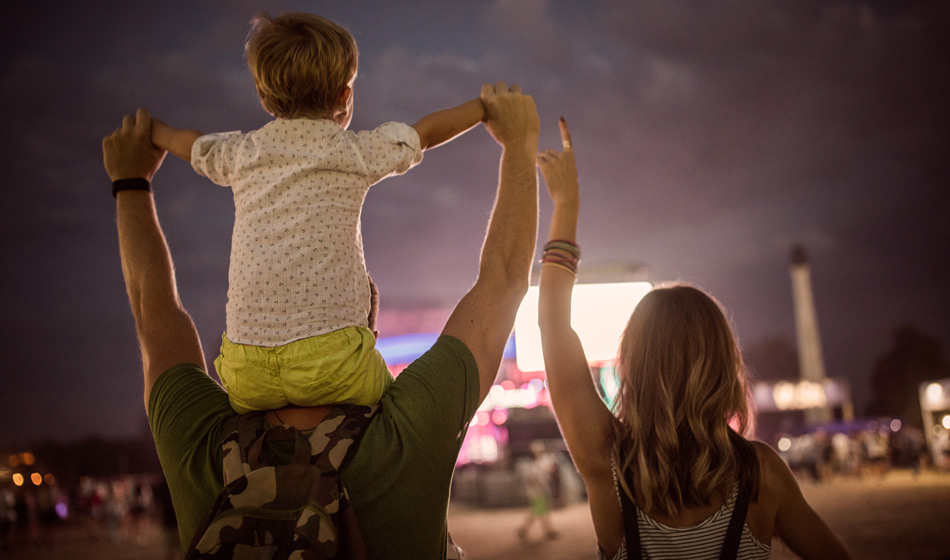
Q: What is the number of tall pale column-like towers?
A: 1